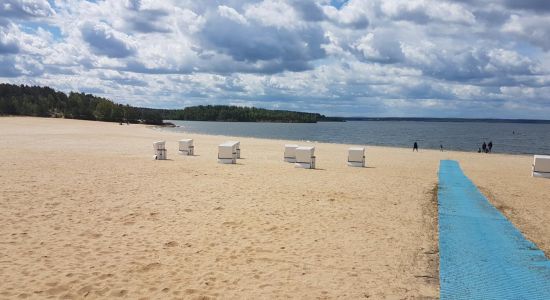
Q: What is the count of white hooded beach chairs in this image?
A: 8